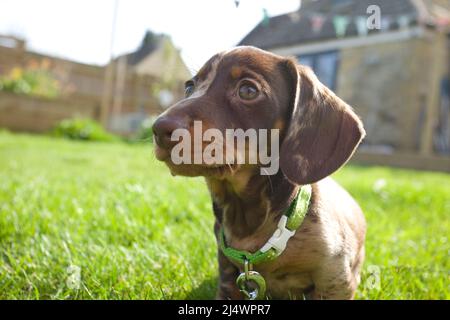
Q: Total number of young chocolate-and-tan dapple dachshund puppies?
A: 1